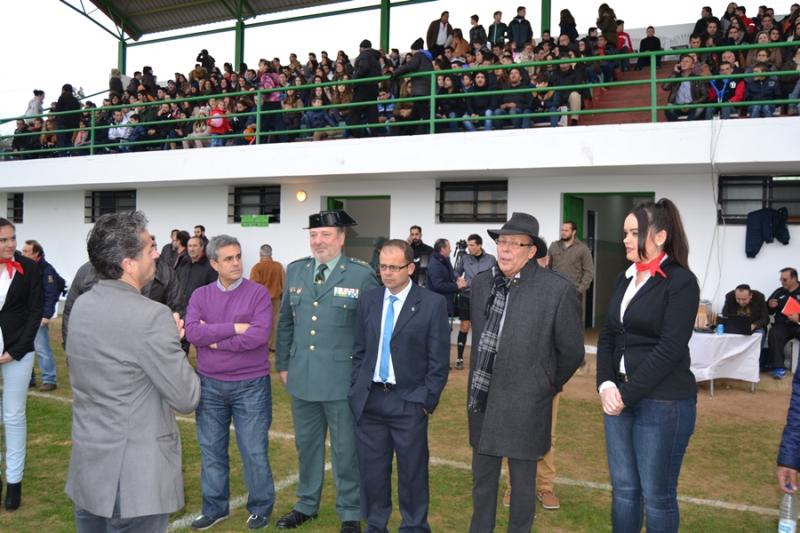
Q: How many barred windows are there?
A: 5